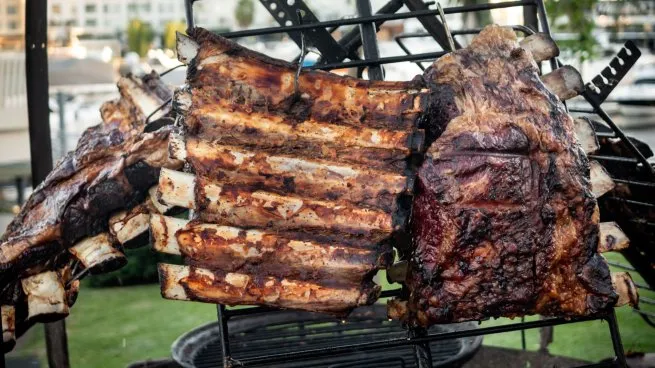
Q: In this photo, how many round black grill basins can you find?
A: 1